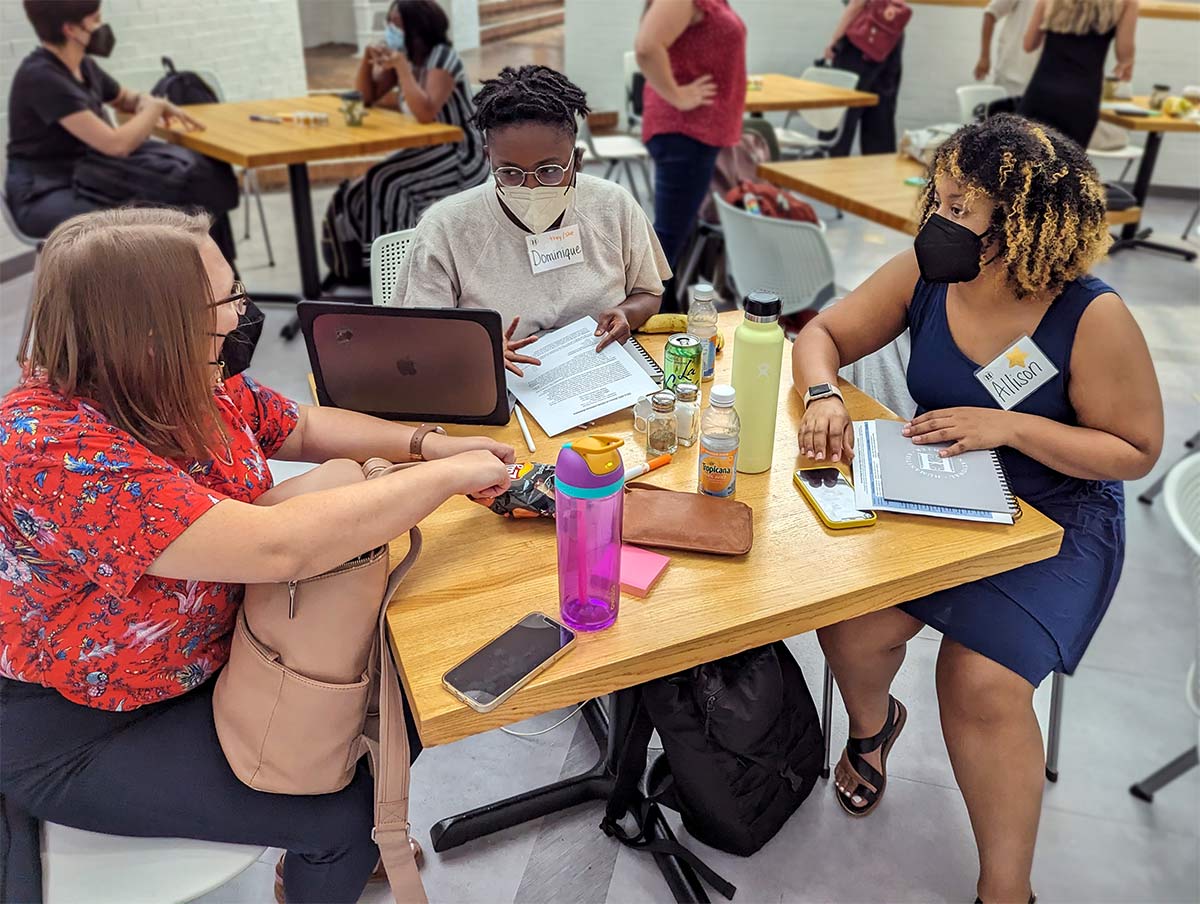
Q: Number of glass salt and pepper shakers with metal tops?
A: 2